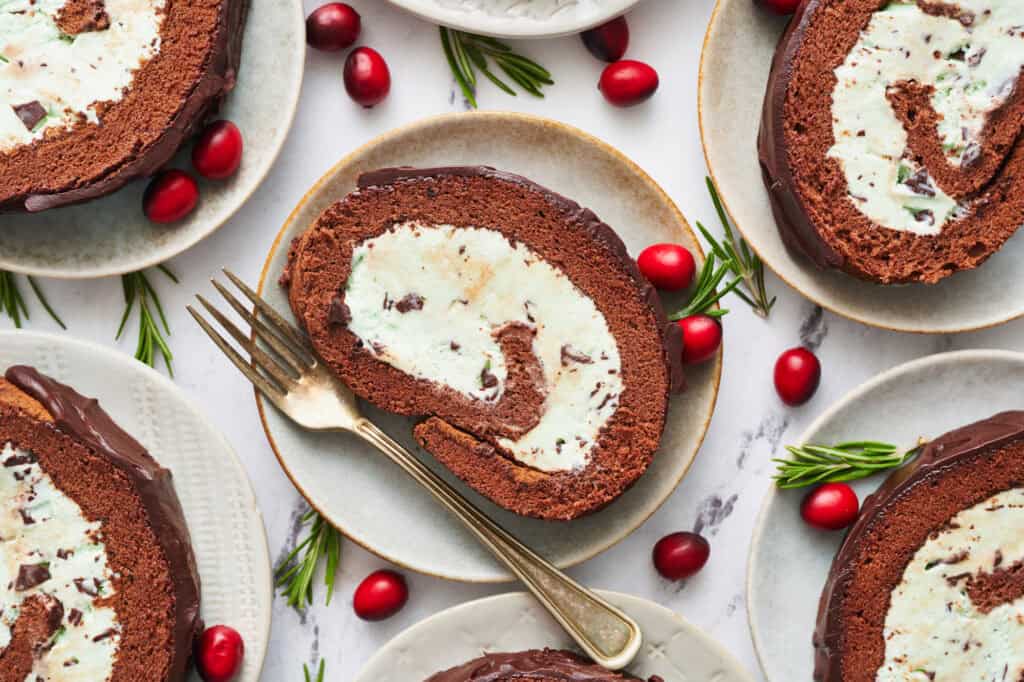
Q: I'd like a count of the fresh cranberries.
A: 14